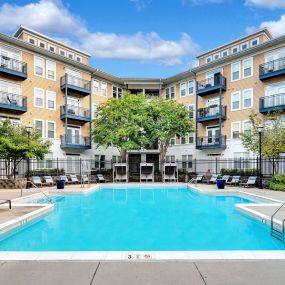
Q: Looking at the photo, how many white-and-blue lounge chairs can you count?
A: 11